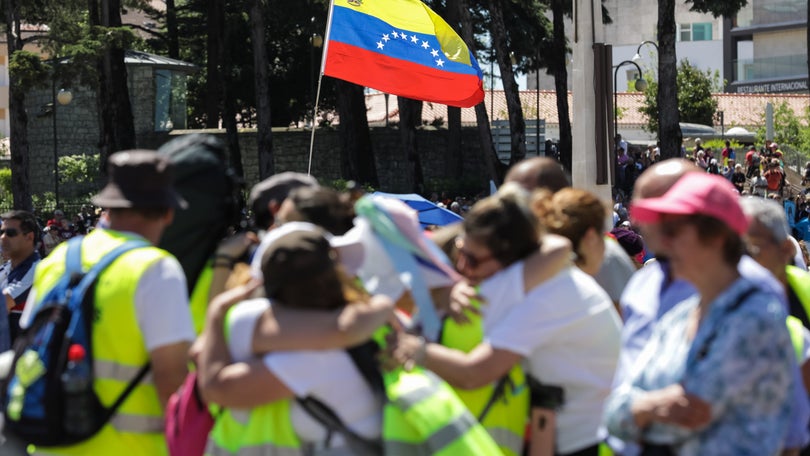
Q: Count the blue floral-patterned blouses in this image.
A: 1